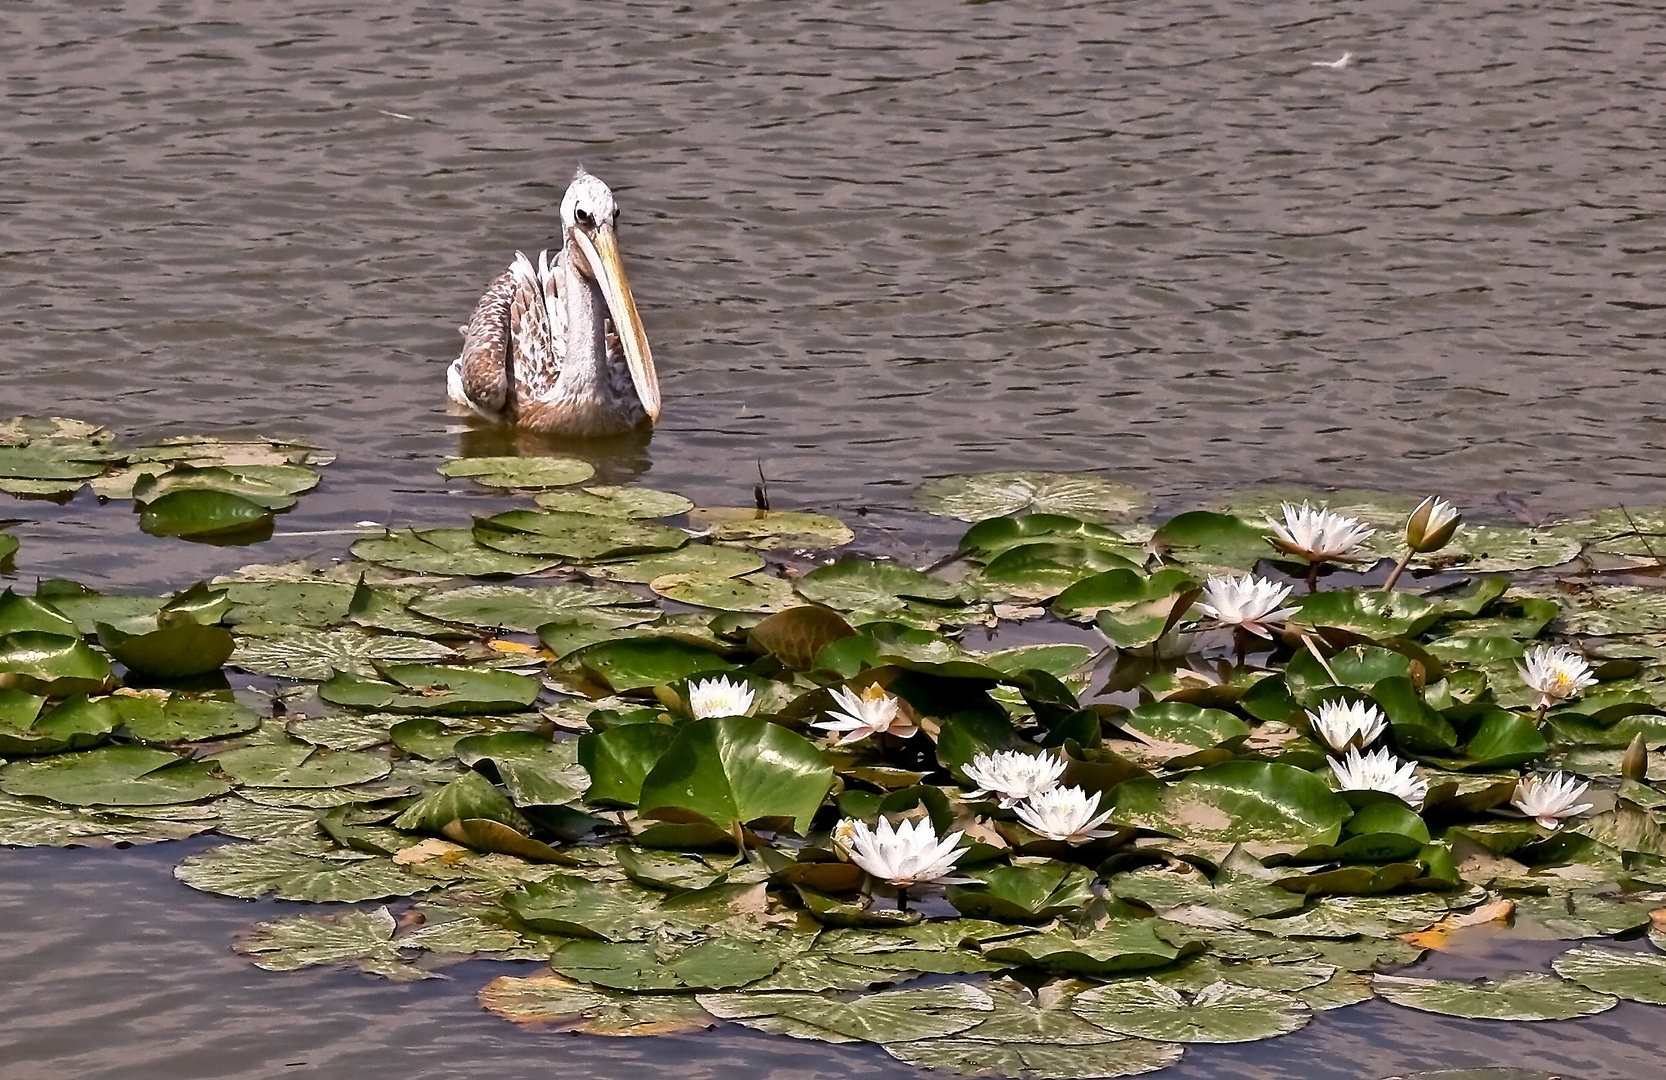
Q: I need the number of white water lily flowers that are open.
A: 11